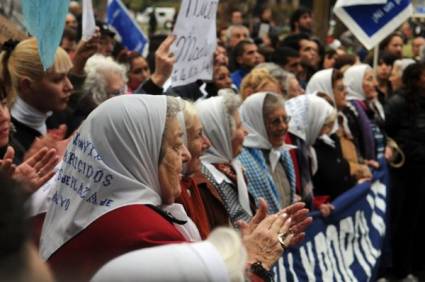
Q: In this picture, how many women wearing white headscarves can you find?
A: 8